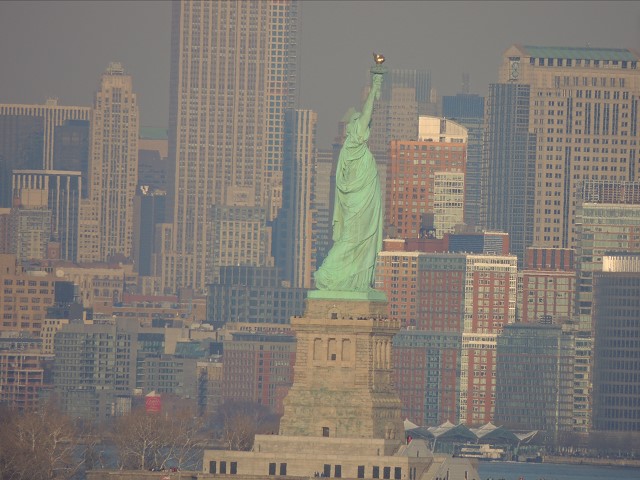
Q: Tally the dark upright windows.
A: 11